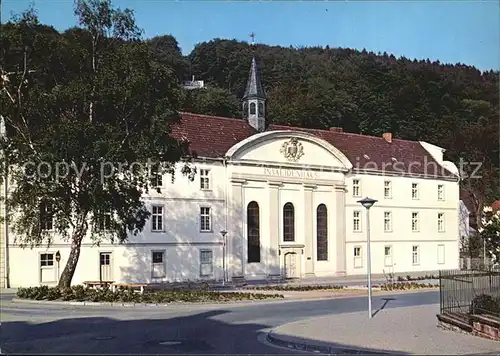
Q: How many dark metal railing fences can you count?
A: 1